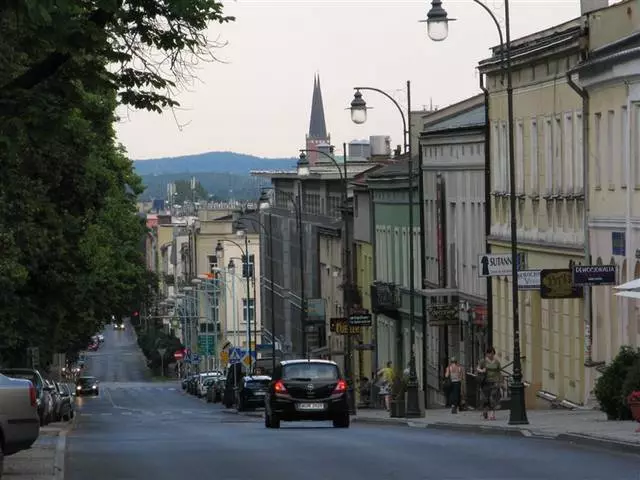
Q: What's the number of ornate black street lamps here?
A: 7